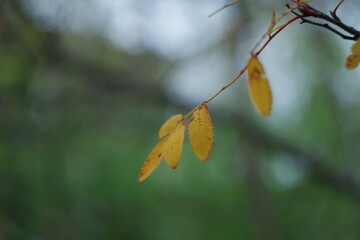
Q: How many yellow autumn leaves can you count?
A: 6